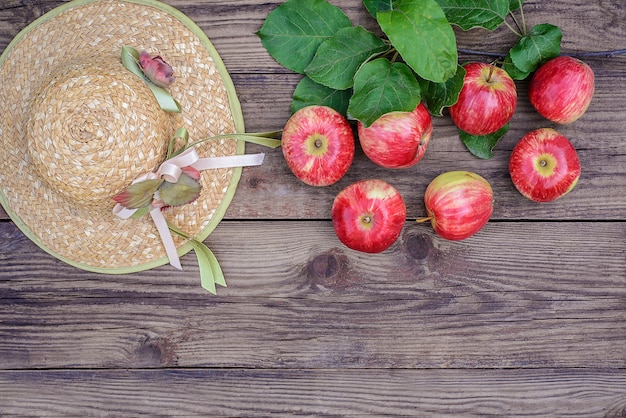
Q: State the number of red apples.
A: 7